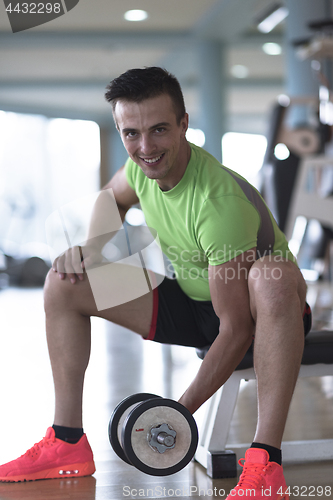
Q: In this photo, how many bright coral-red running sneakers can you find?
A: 2